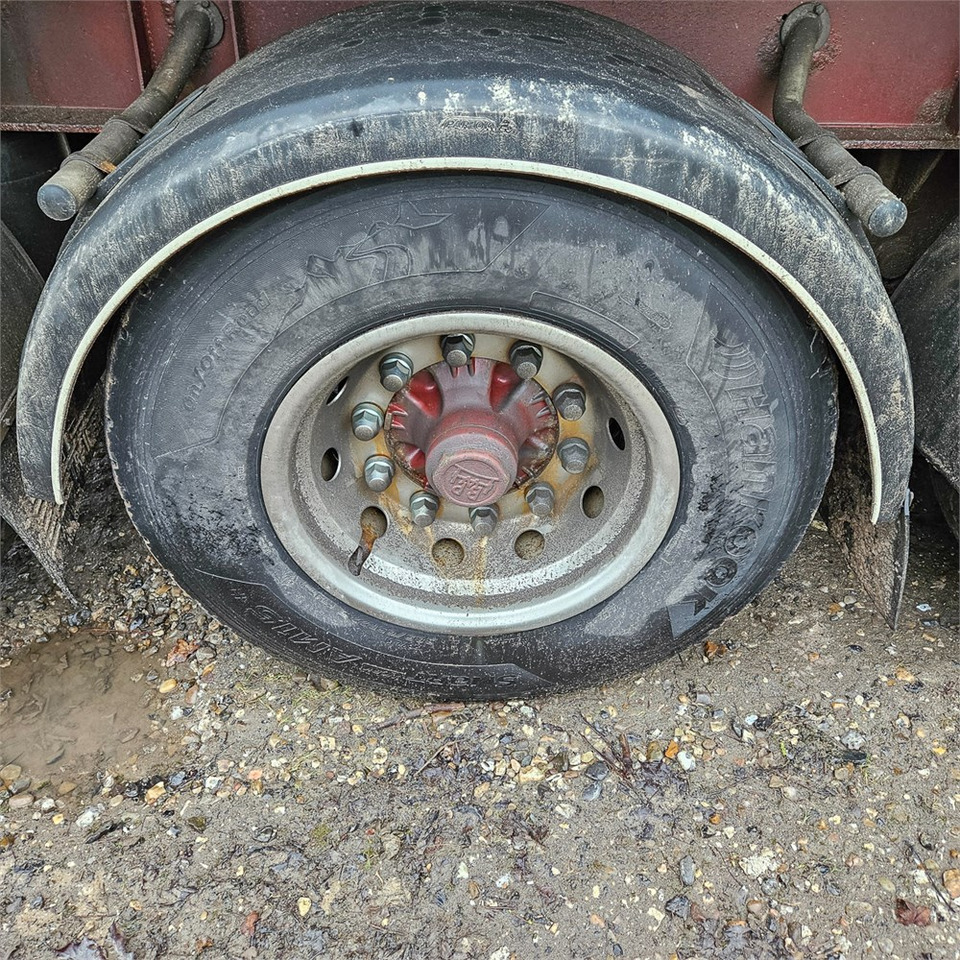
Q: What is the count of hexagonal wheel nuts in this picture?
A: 10